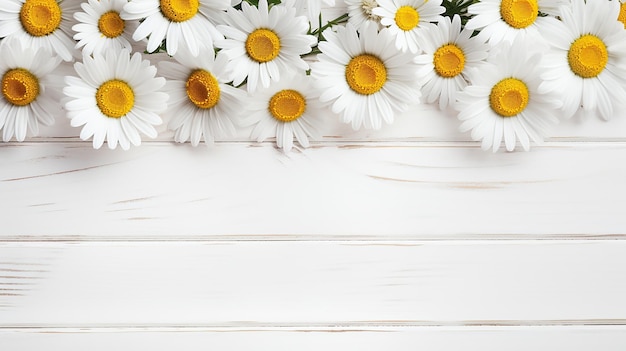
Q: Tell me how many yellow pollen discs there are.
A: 15